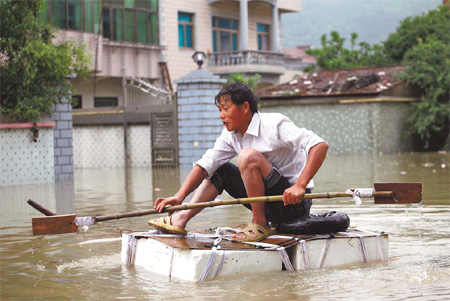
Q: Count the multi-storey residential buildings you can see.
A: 2